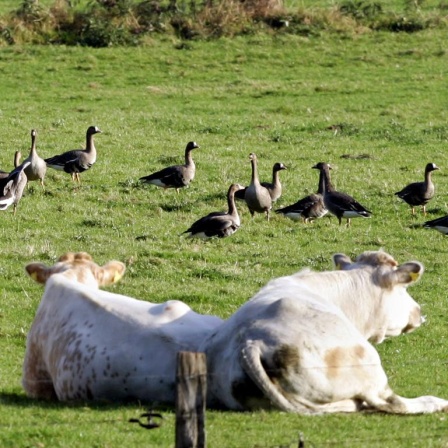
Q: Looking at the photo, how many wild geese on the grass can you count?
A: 12